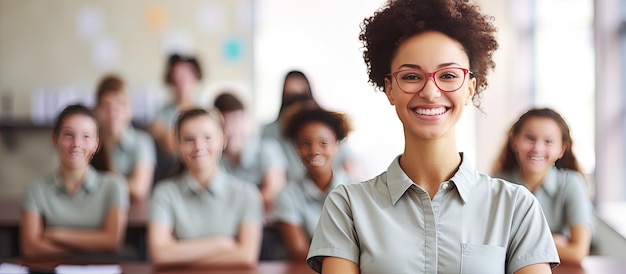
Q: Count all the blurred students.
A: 8